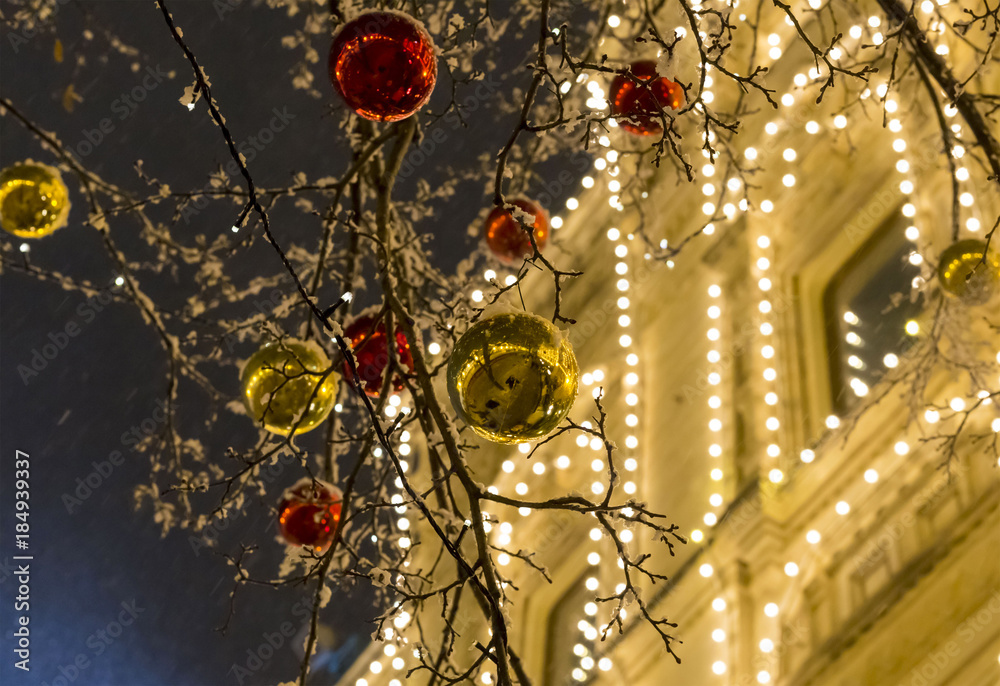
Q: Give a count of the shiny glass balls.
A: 9